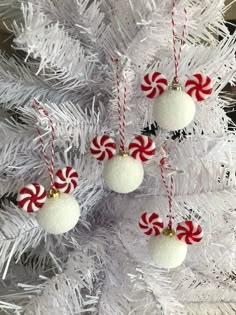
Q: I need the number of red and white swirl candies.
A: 8